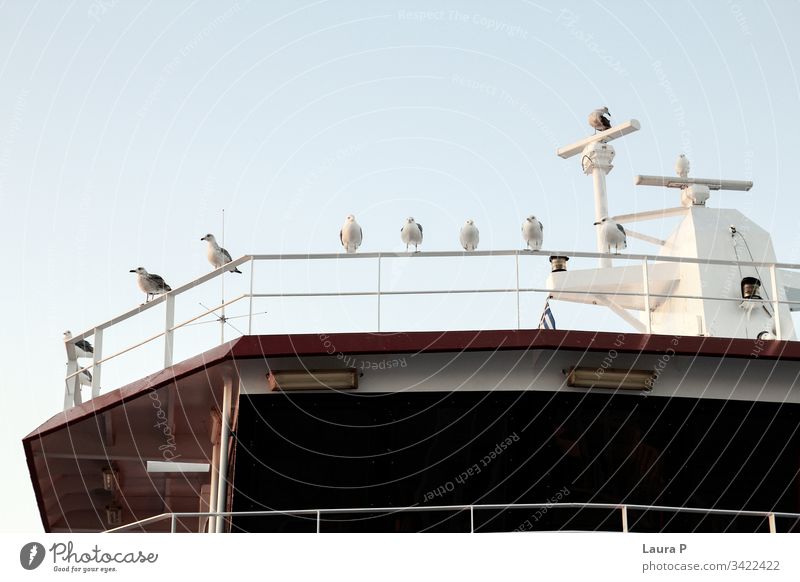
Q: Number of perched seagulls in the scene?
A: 11